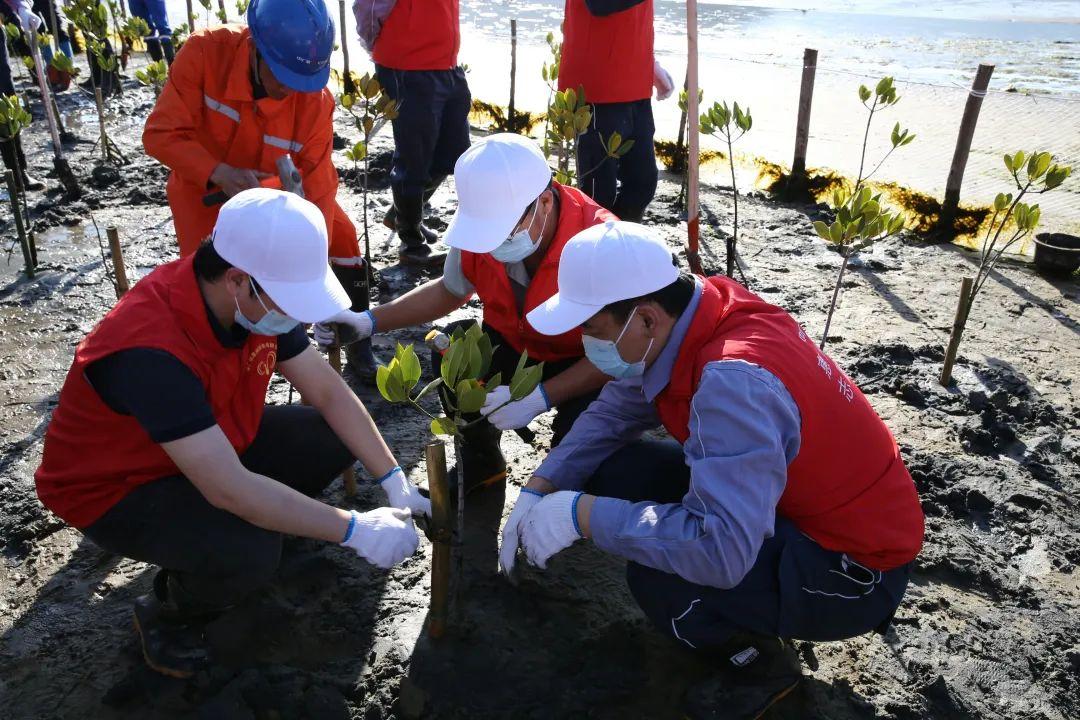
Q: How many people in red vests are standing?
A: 2